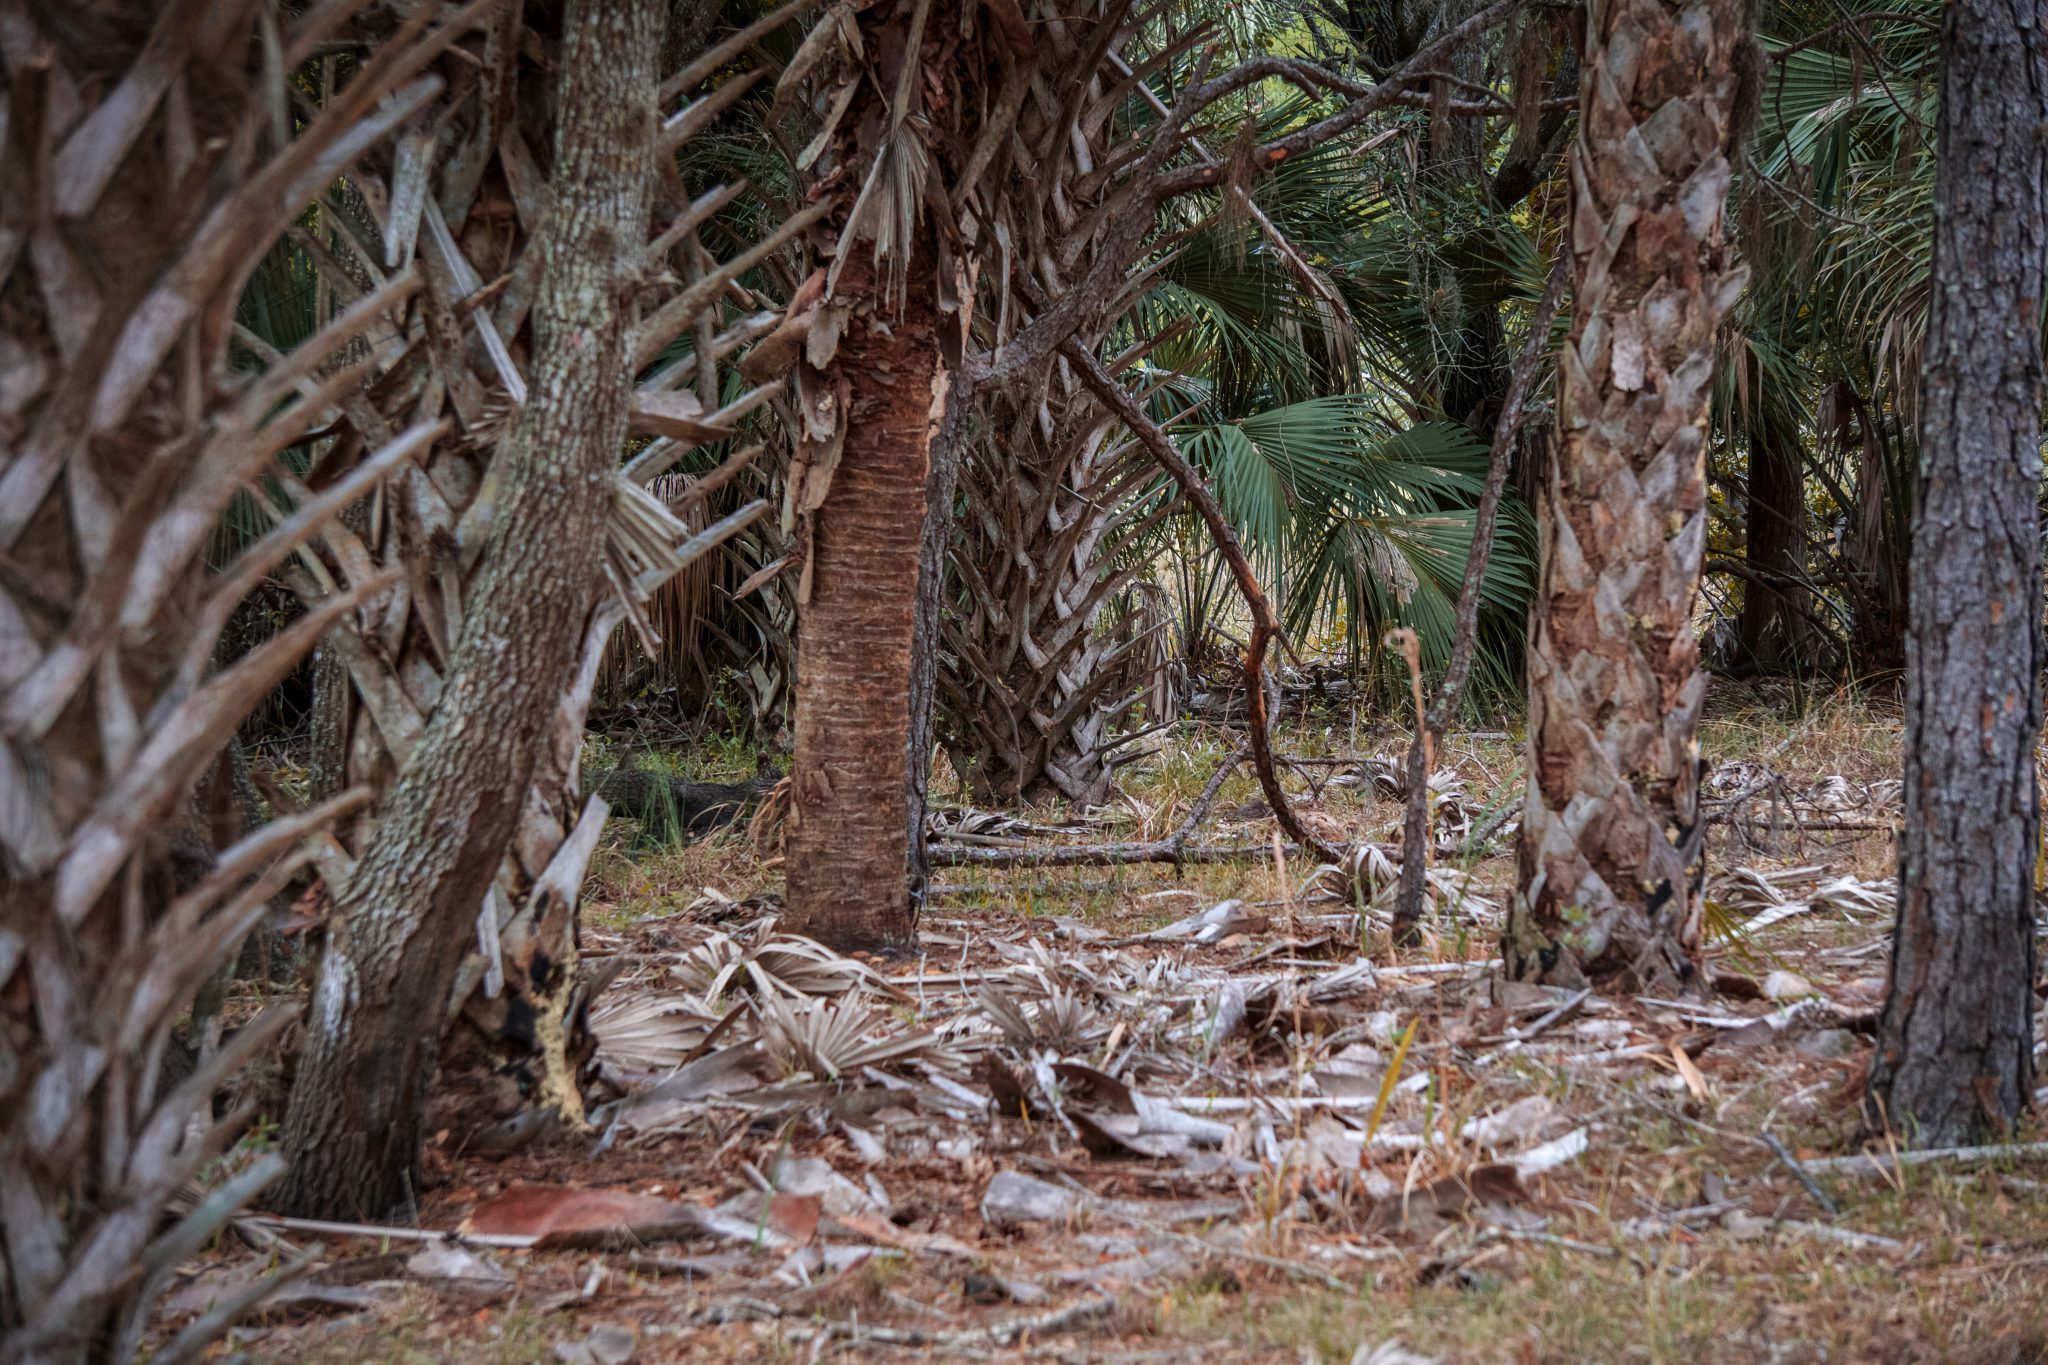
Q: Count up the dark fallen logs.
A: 1